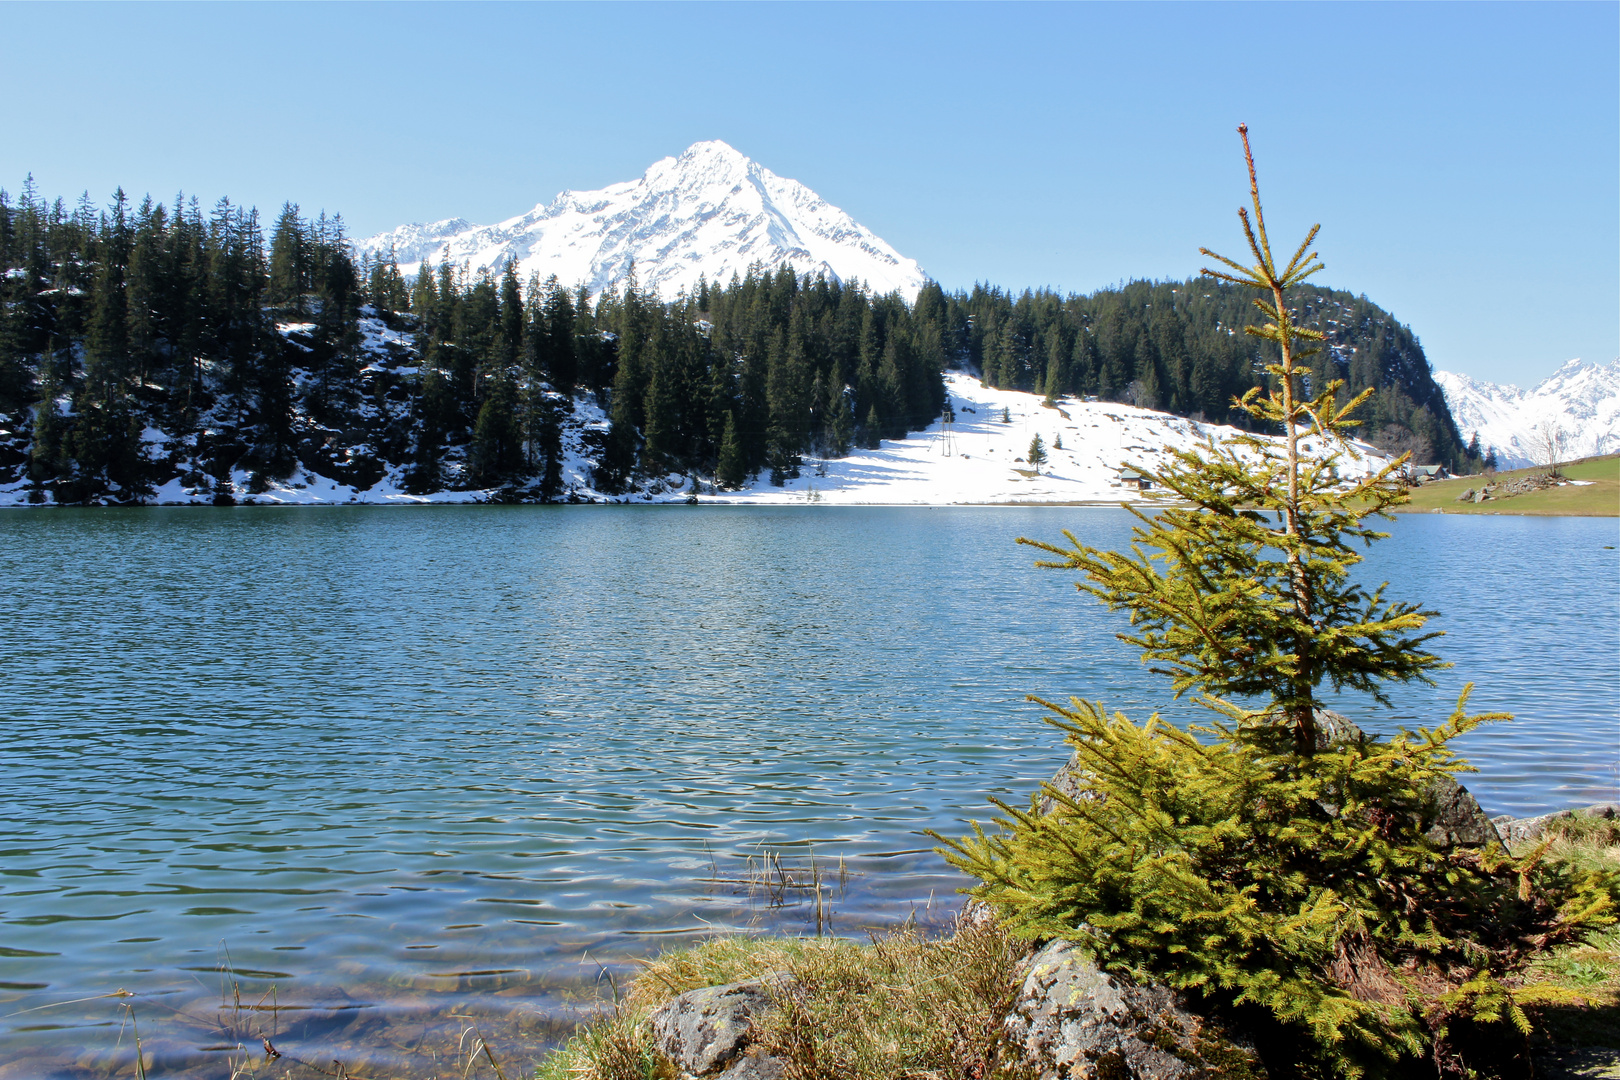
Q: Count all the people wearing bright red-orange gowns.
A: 0